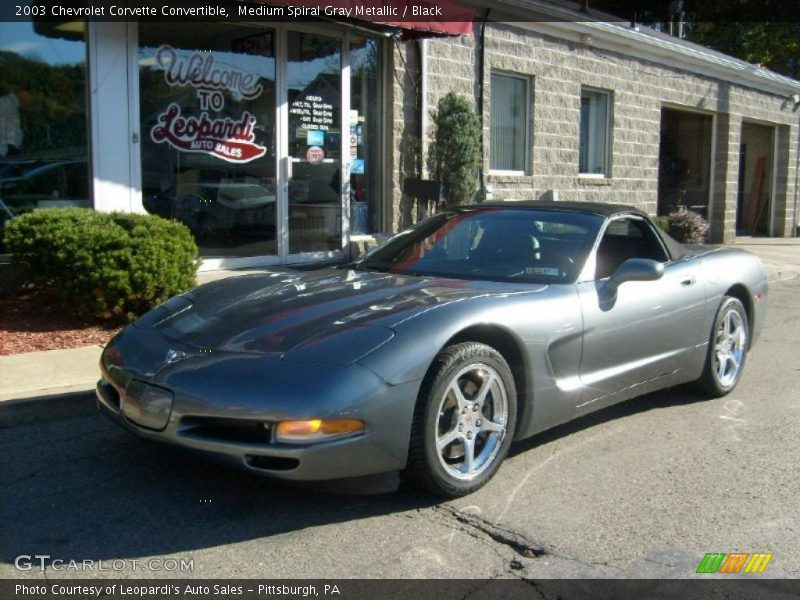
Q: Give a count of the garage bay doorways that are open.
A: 2